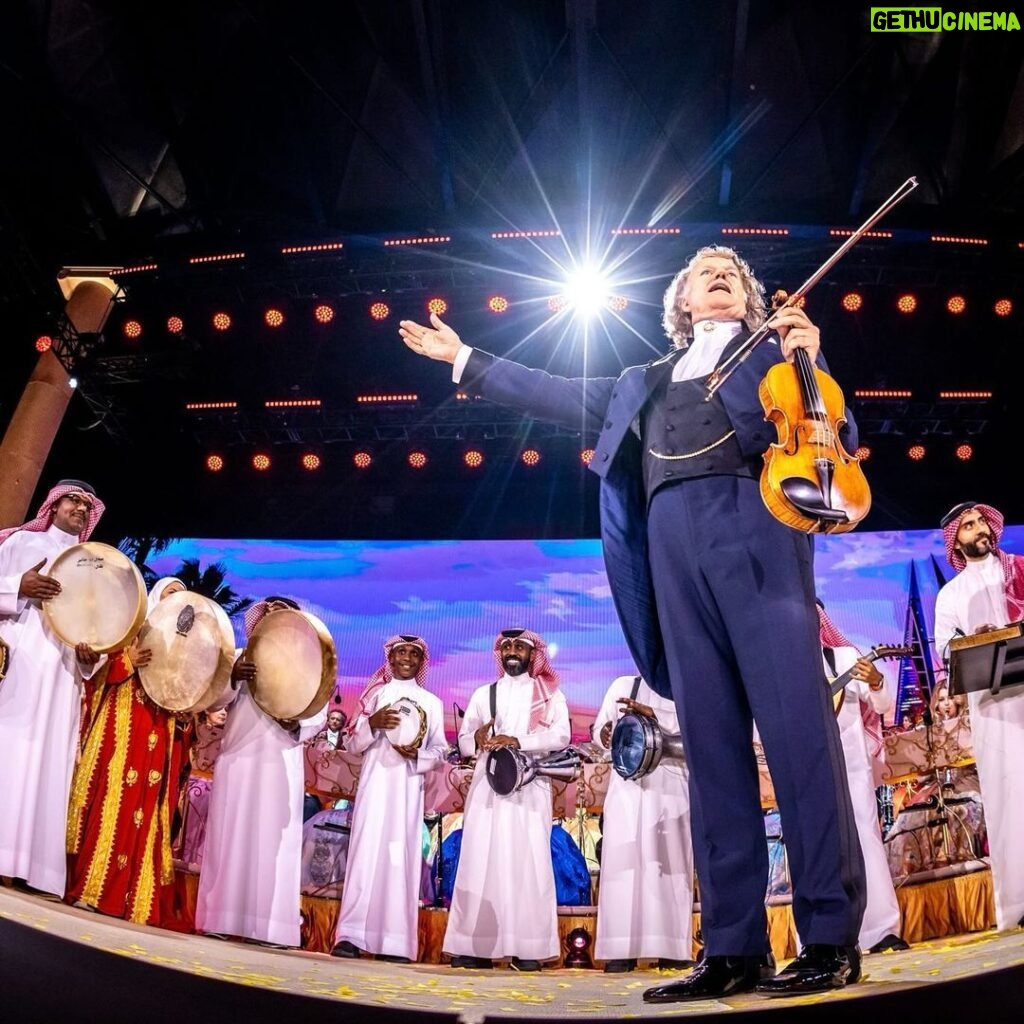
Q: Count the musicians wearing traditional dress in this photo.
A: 8